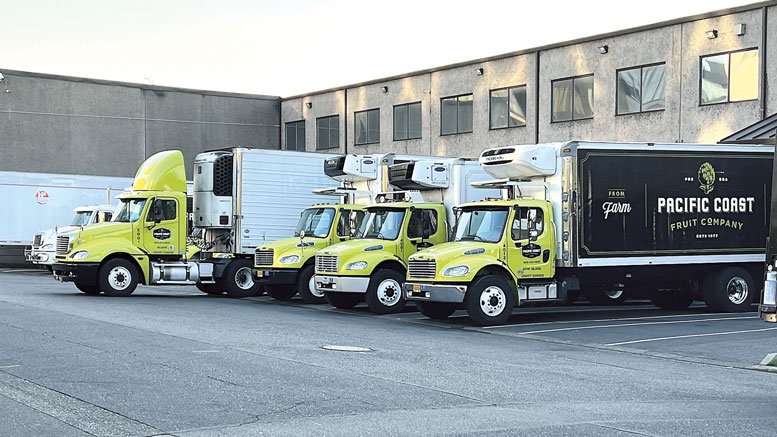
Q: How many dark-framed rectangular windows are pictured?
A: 9